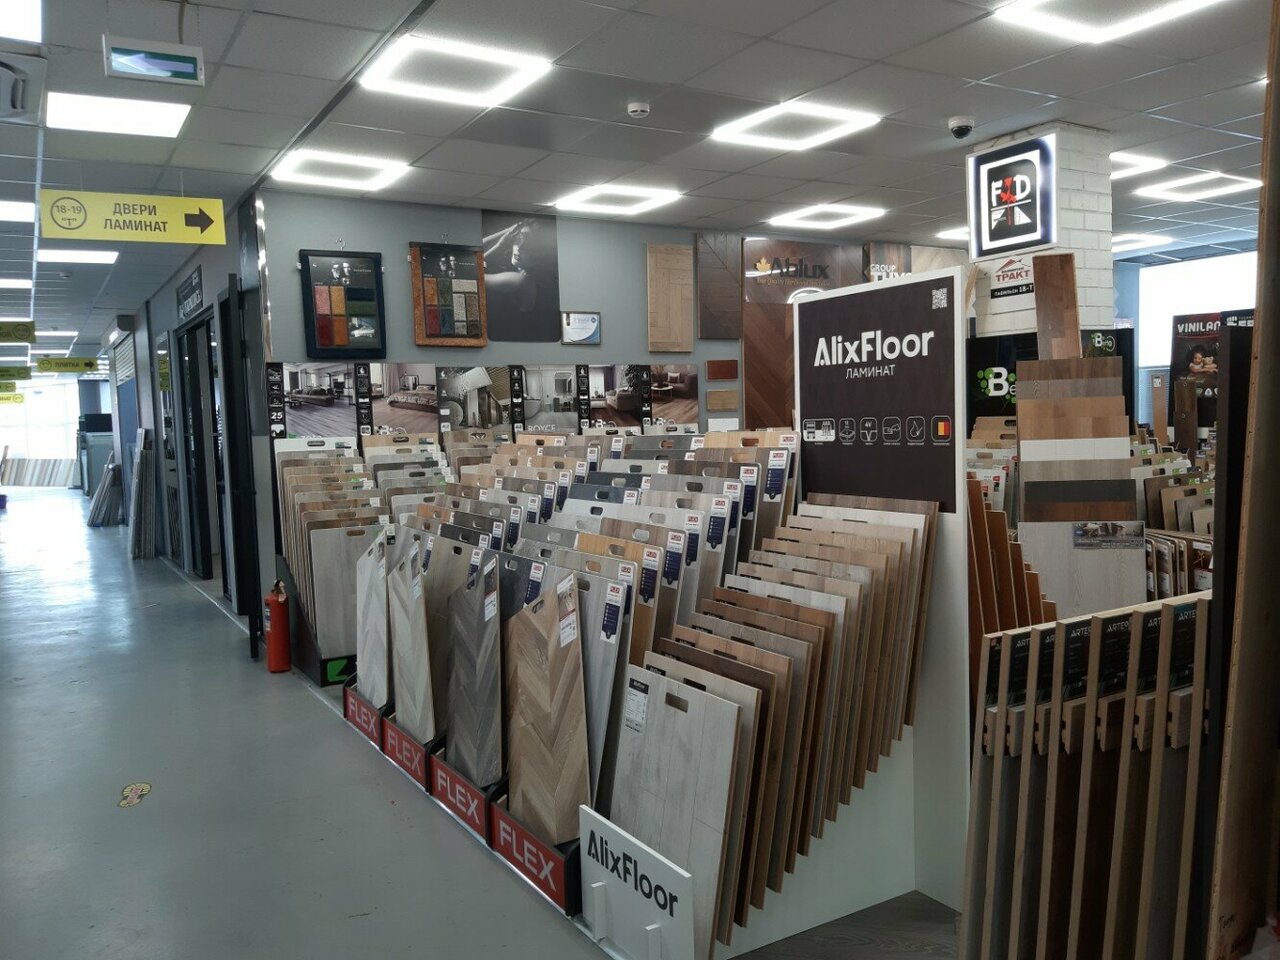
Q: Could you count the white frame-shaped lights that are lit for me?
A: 10